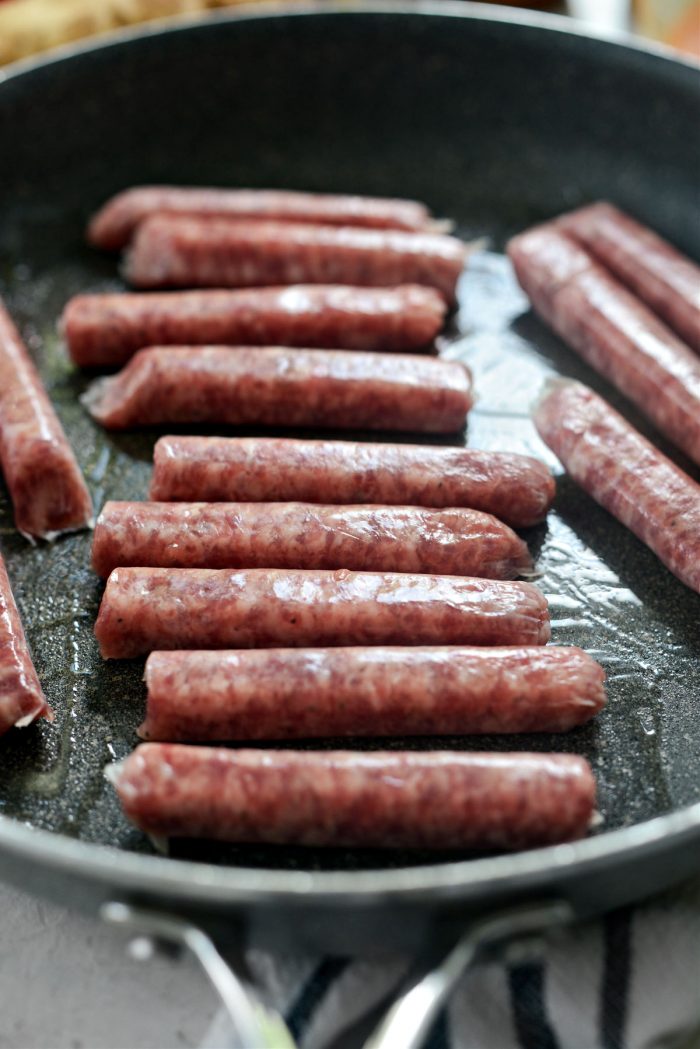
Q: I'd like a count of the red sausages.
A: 14